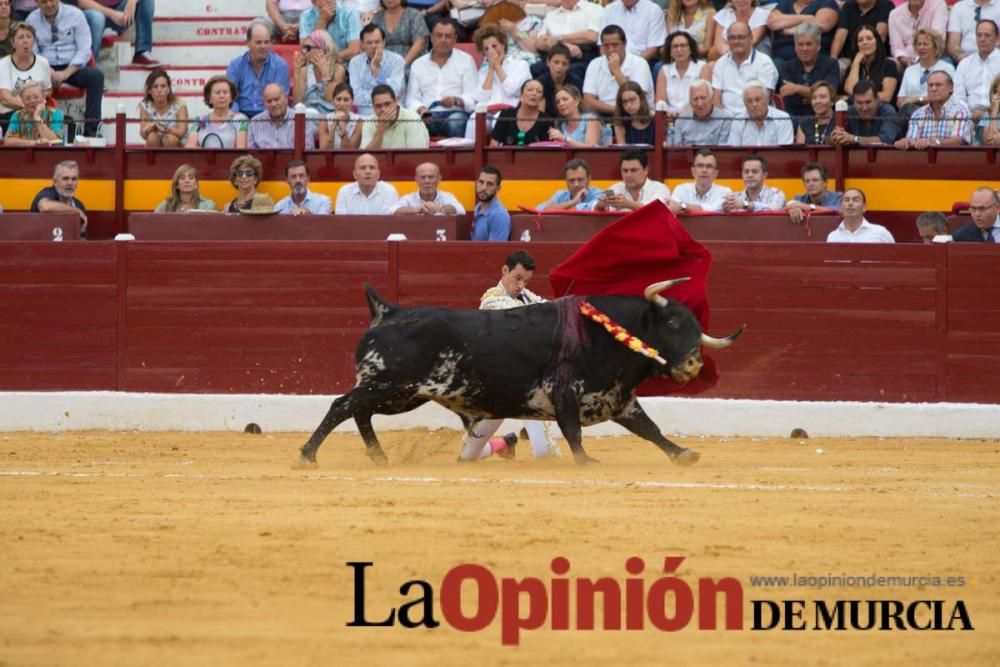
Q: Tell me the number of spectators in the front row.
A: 15